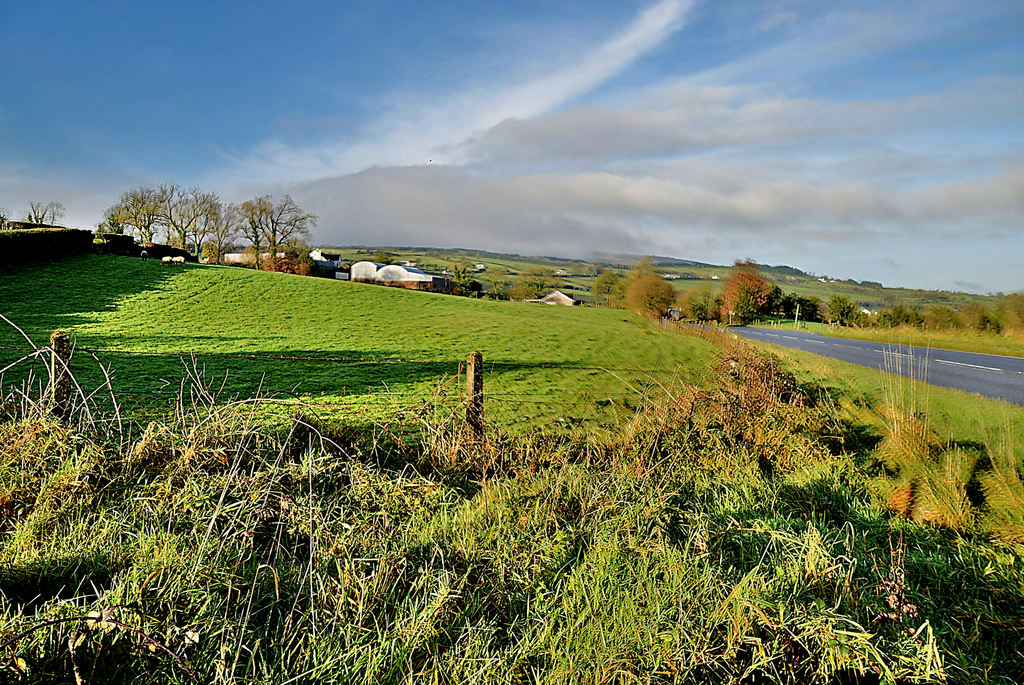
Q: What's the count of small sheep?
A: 3